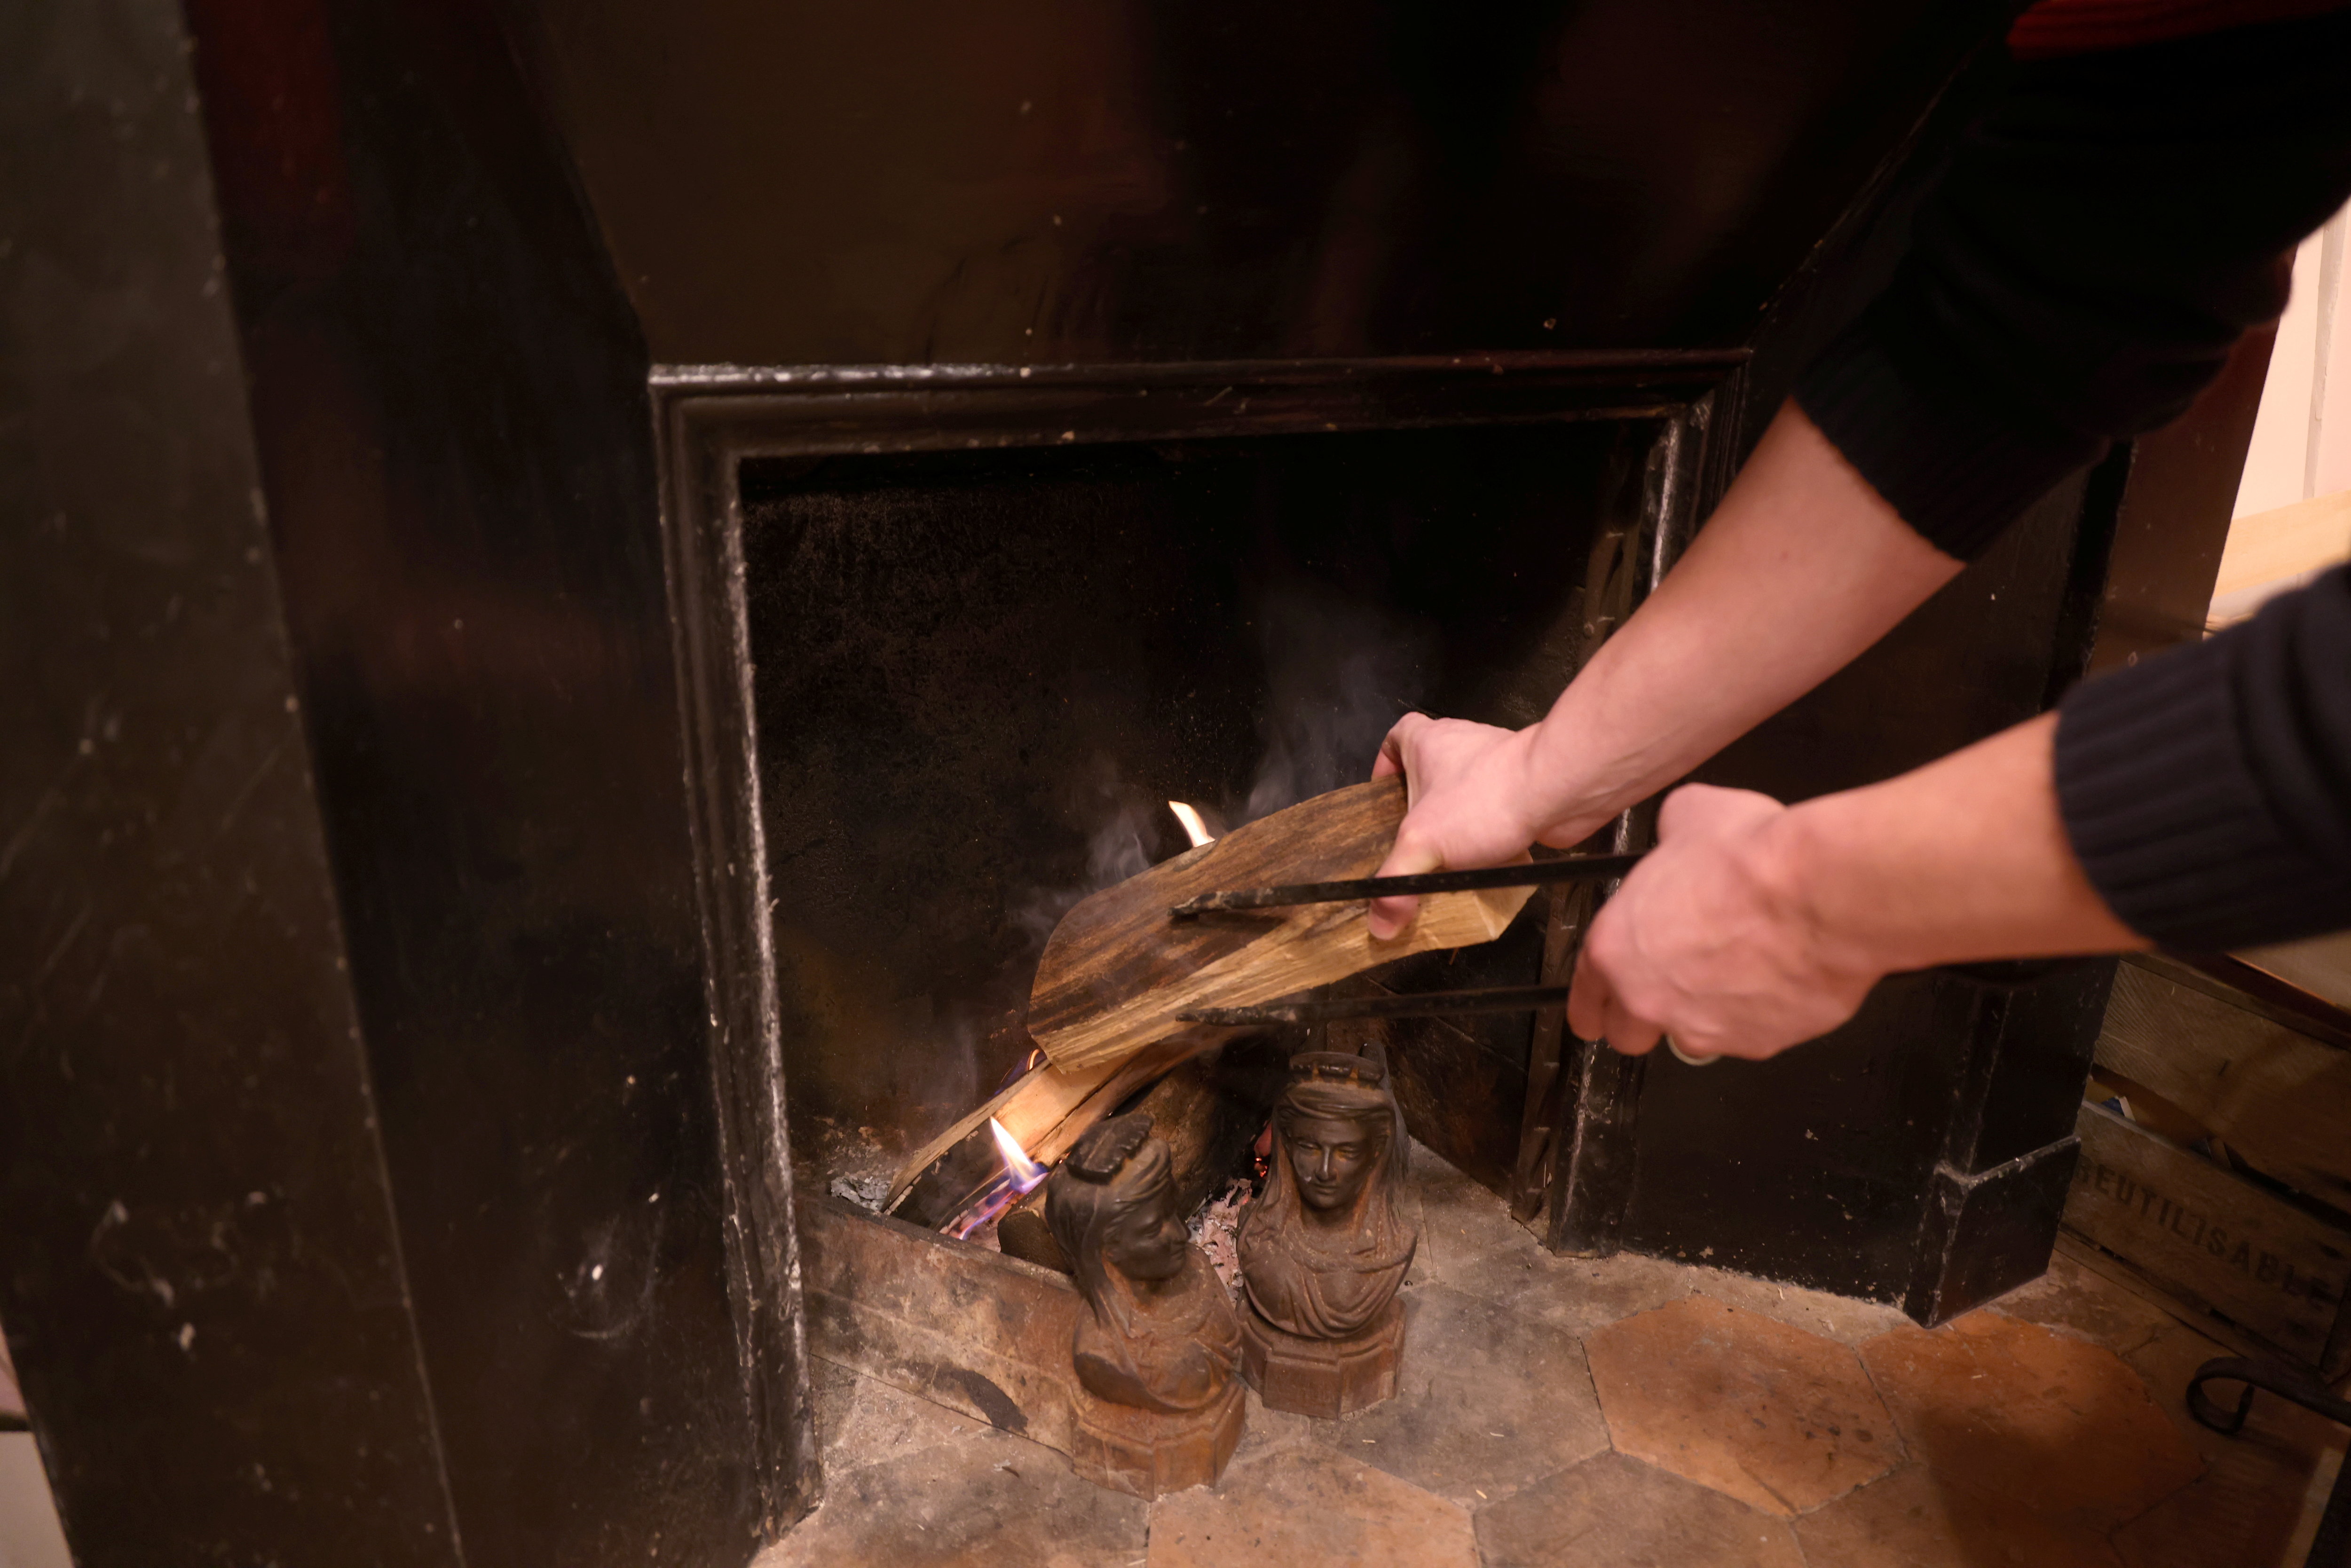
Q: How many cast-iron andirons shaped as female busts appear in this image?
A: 2